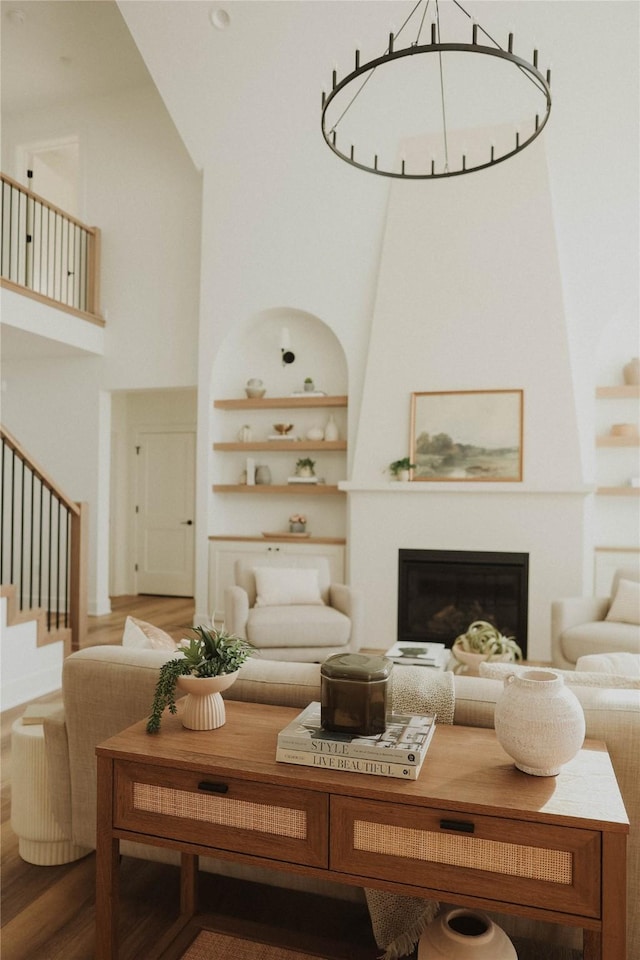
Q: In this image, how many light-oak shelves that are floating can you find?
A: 6